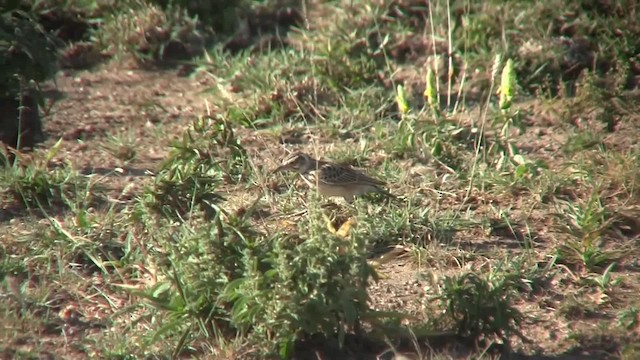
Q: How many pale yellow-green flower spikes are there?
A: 3